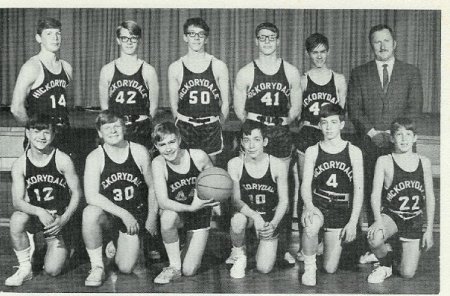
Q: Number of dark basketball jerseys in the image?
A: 11